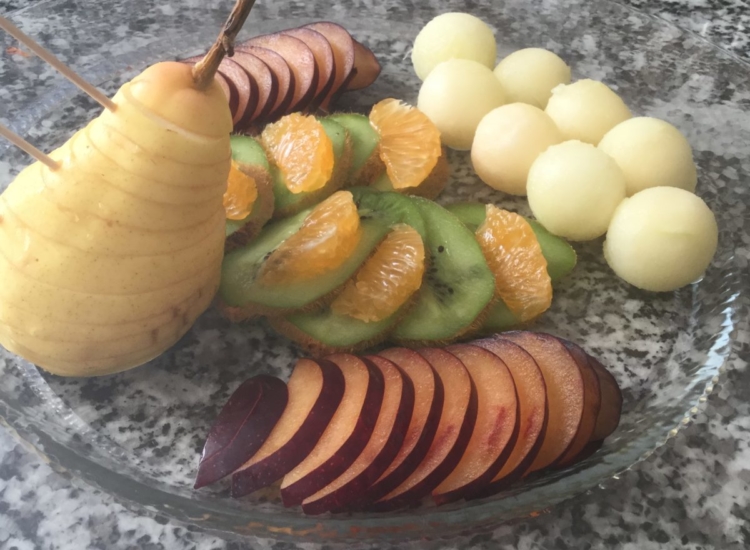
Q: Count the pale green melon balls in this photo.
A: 8